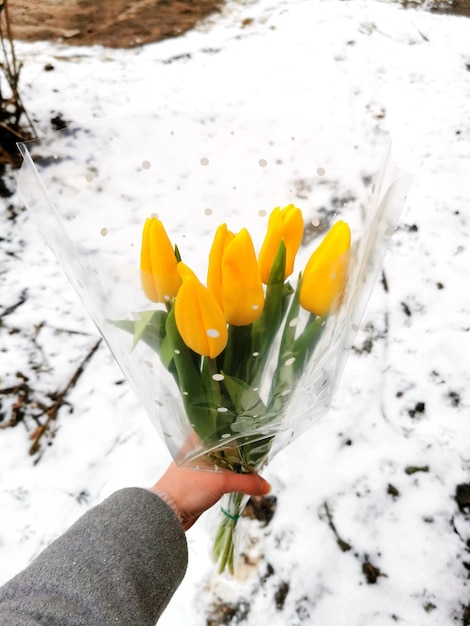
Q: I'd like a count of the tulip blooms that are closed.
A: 5